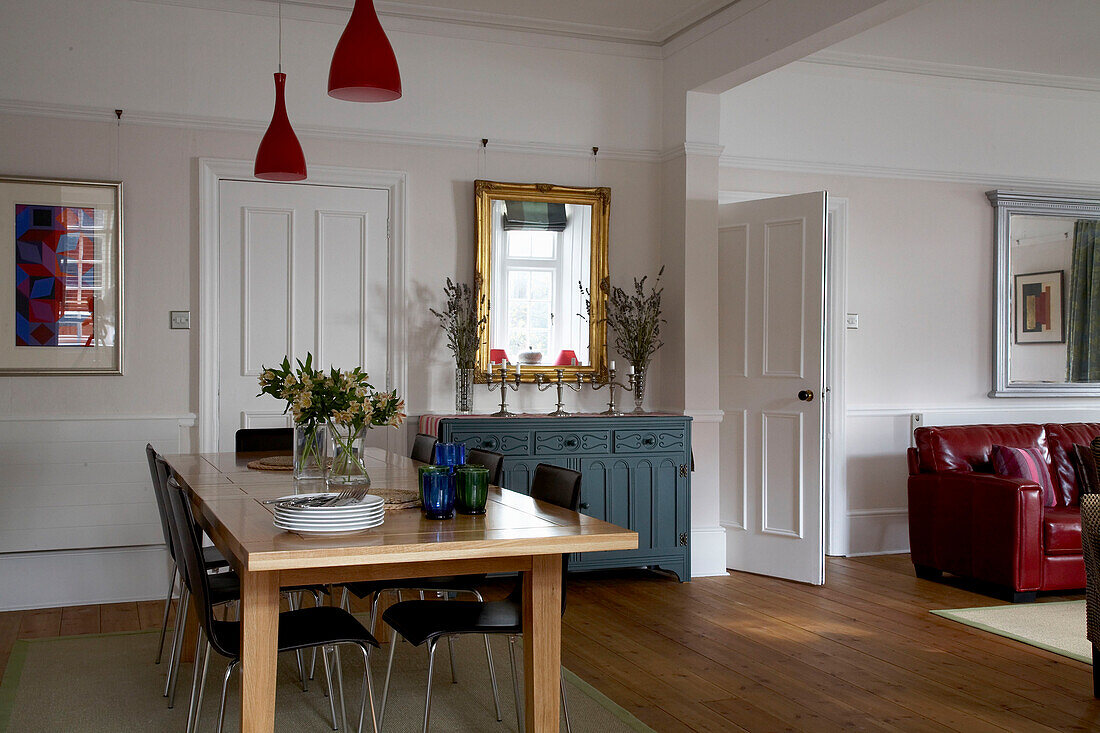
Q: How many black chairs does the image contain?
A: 7